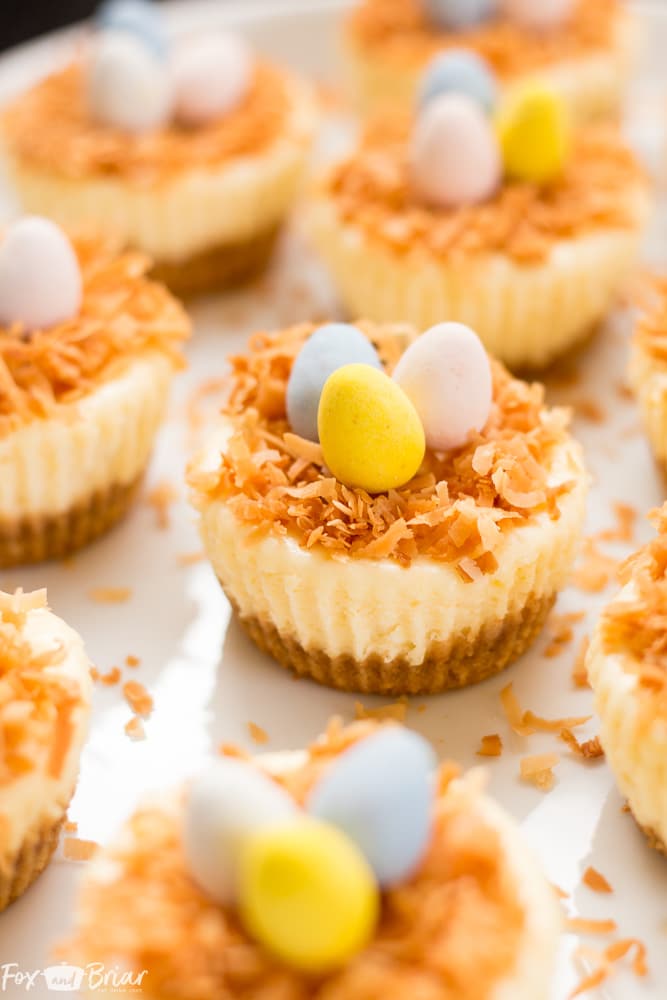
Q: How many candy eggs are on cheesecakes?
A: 15